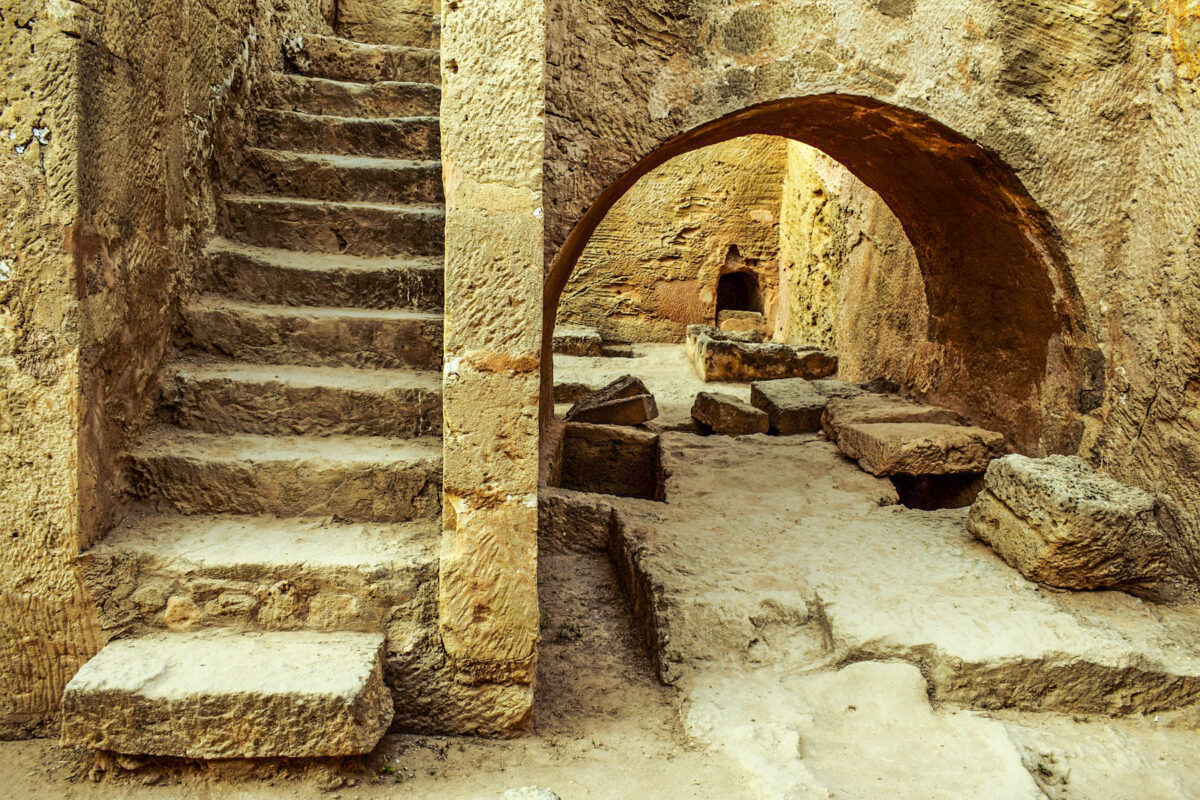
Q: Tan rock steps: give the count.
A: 11